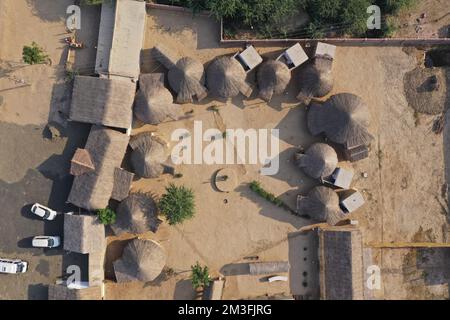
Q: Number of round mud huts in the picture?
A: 11